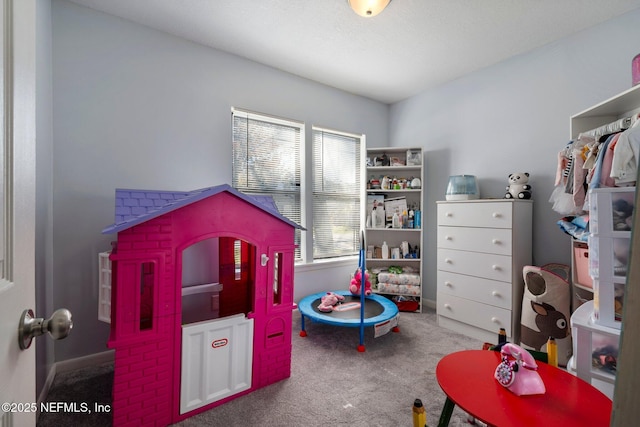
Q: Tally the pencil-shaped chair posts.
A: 3